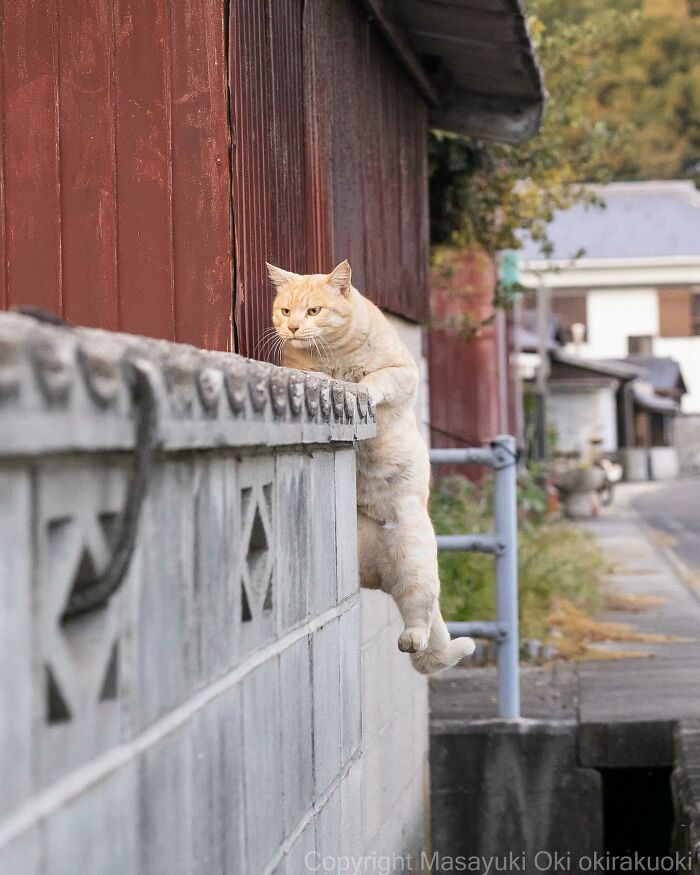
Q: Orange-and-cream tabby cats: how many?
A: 1